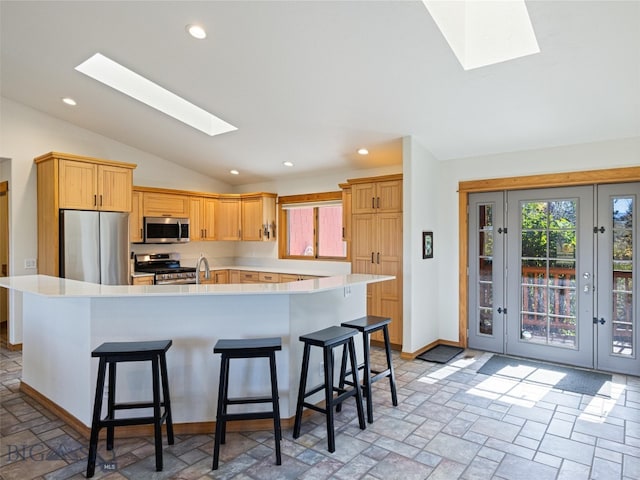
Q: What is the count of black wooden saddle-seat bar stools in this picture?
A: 4